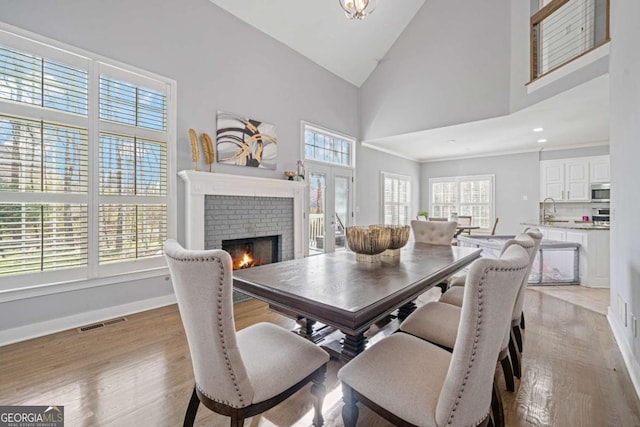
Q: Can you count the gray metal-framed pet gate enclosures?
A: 1